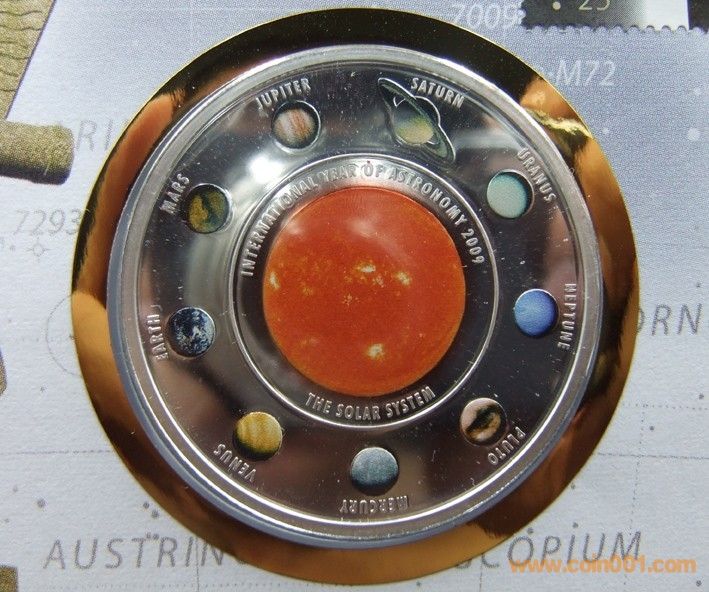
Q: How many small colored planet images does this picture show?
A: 9